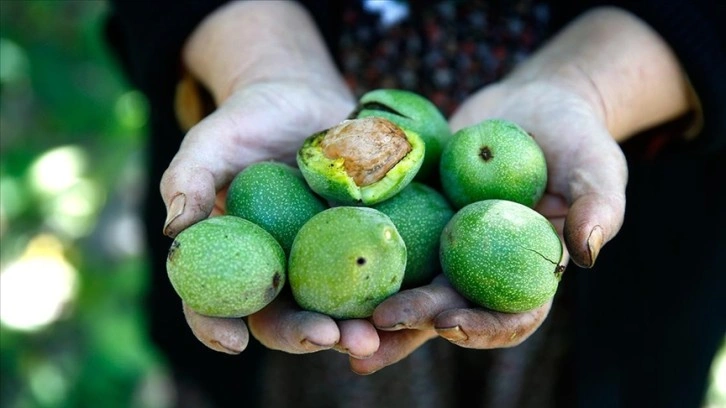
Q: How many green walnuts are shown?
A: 8